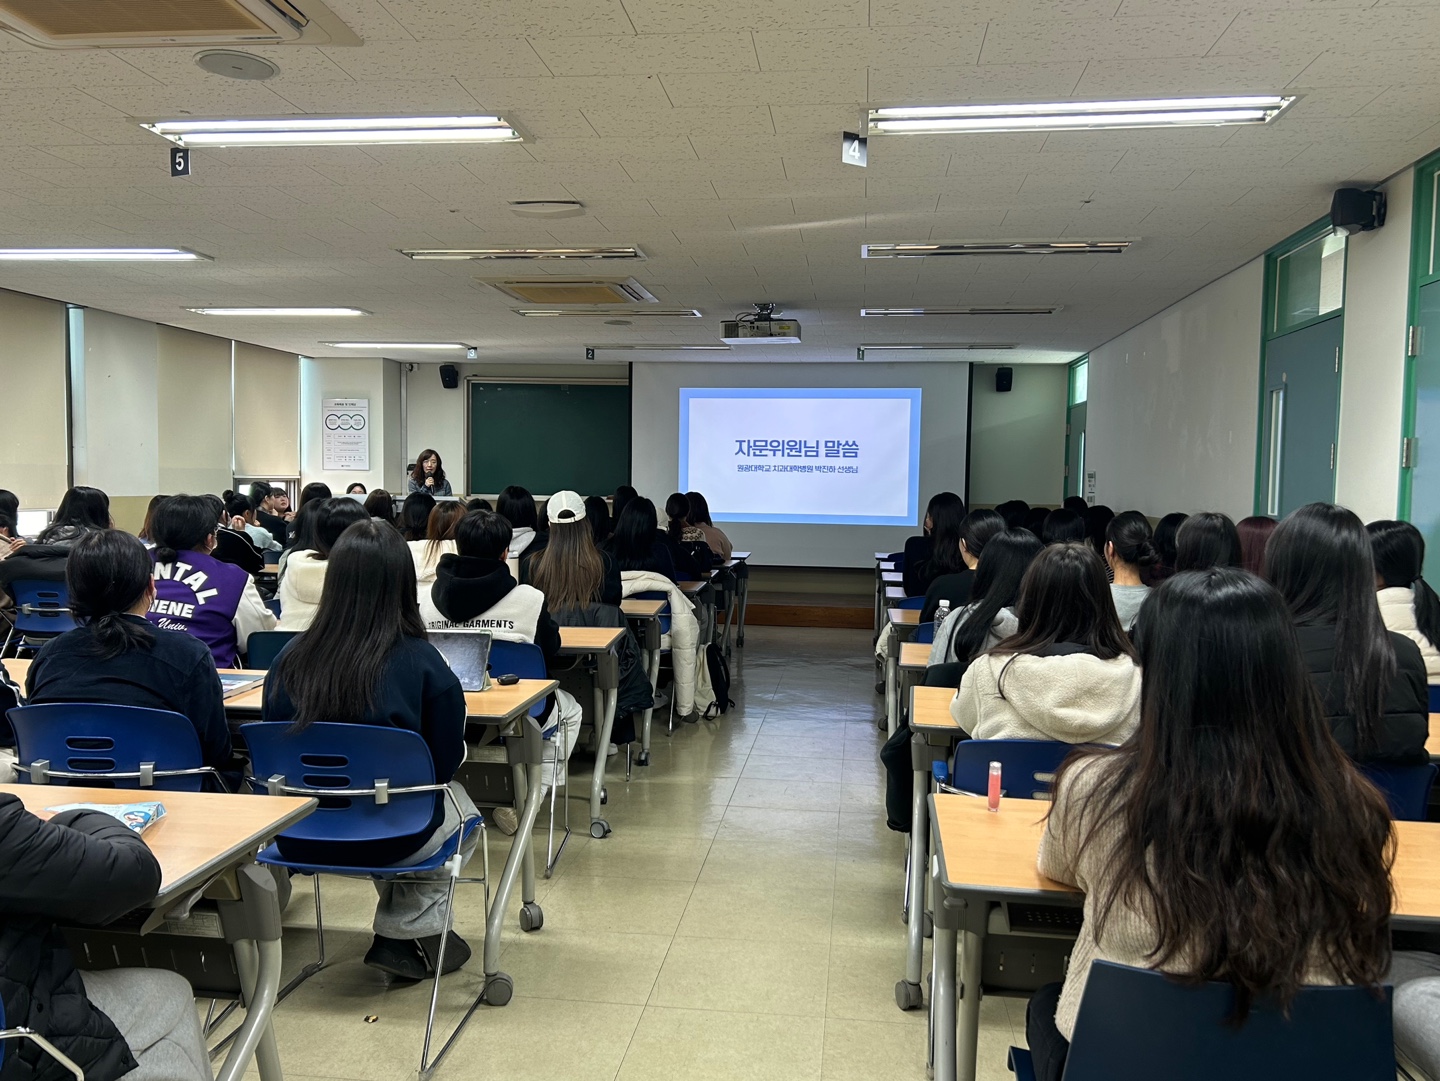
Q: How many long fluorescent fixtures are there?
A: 11